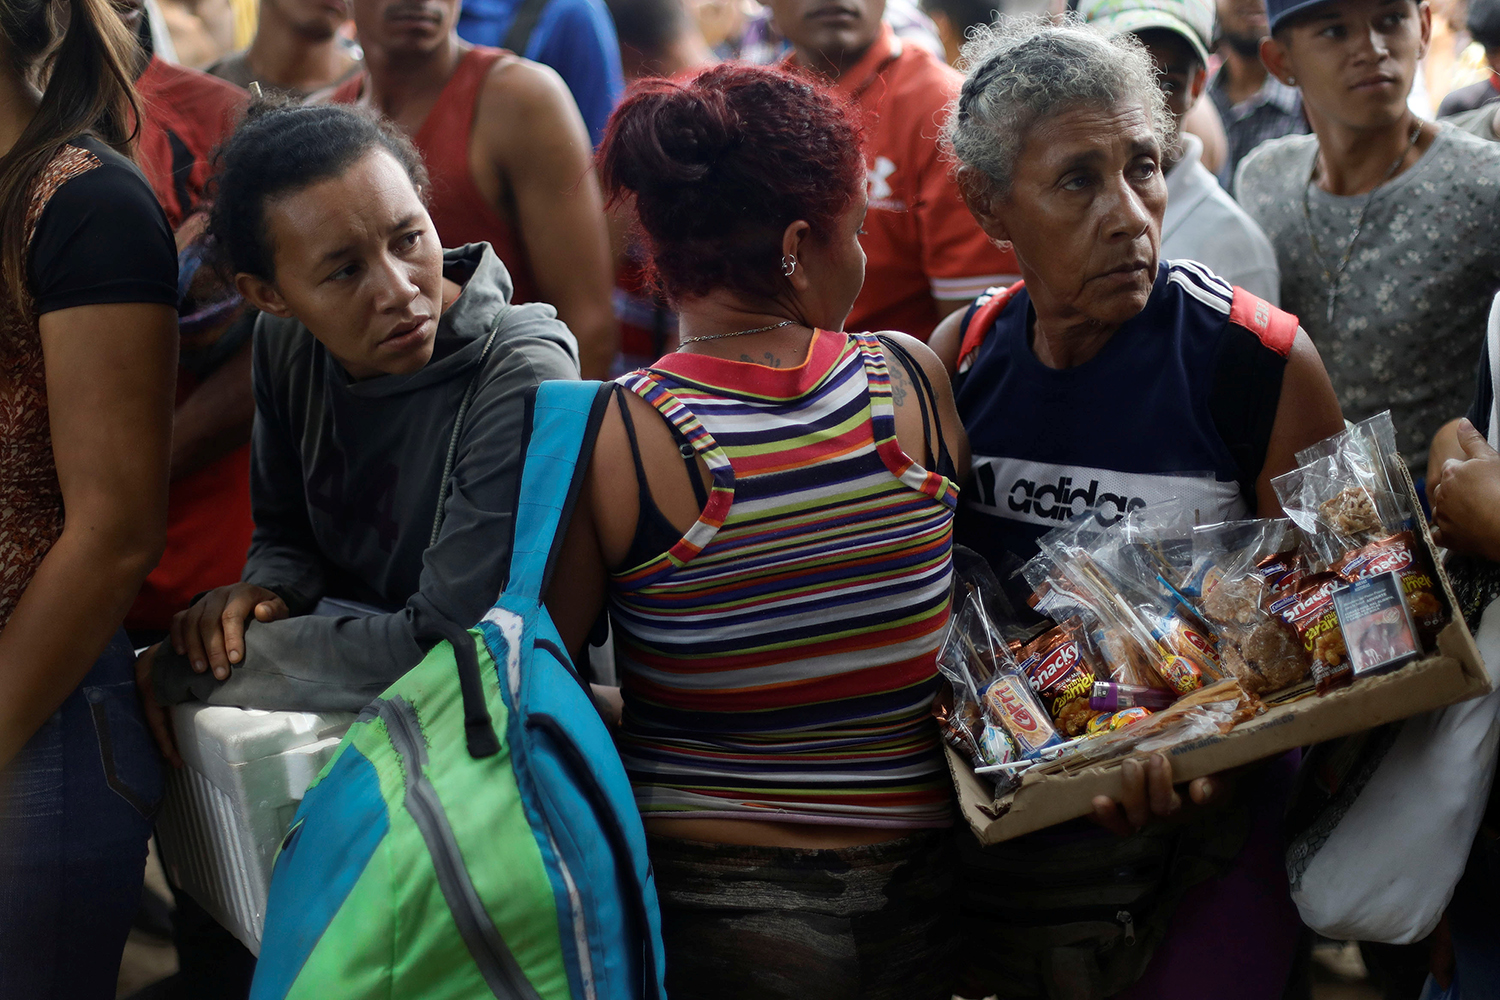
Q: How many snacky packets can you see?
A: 4